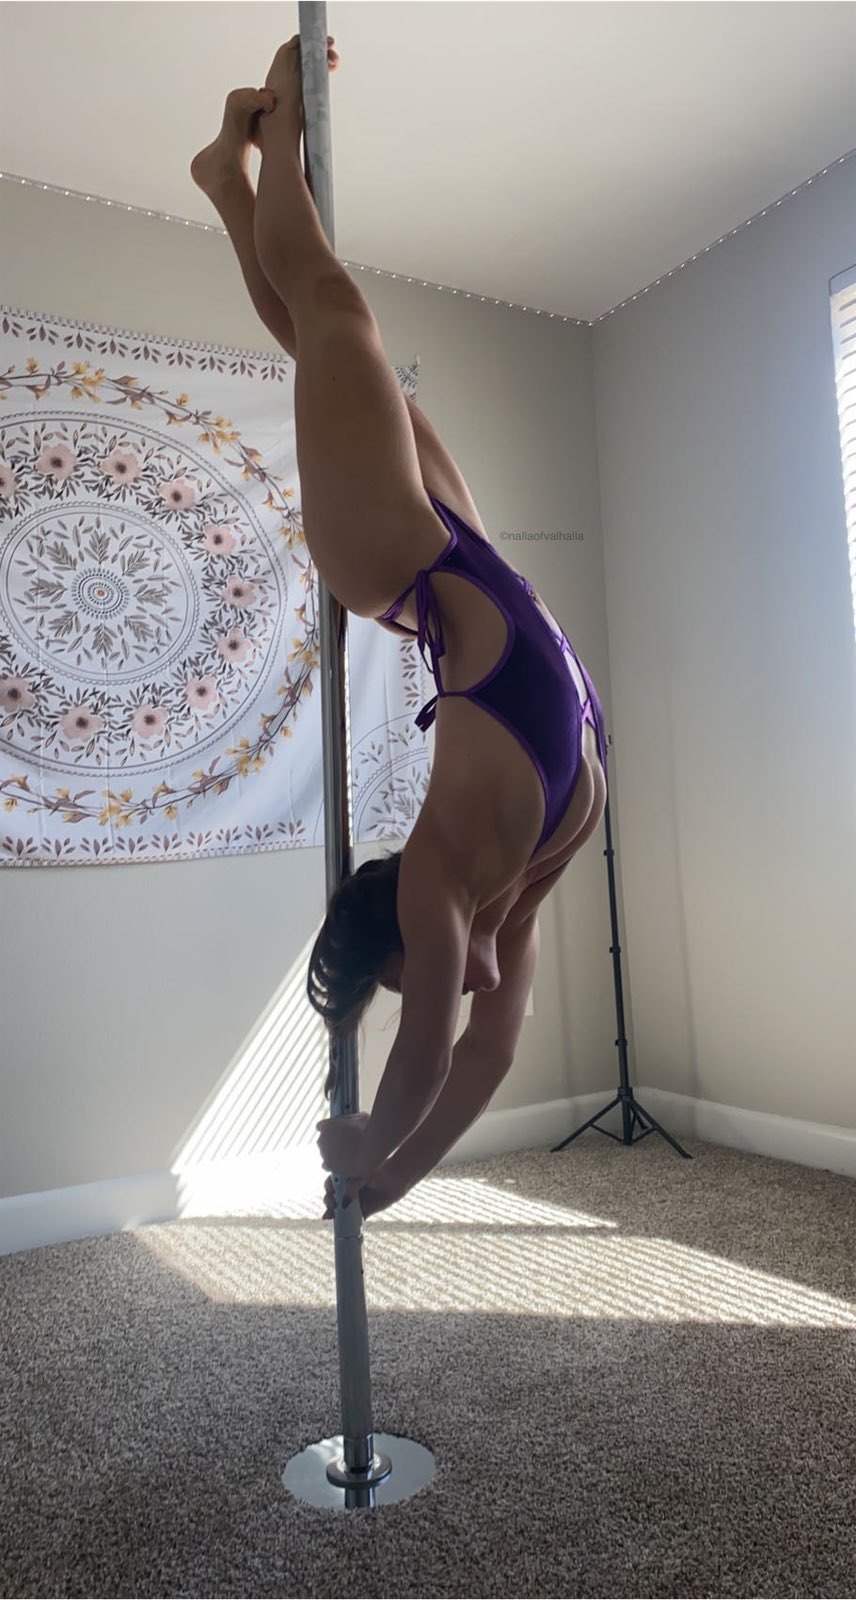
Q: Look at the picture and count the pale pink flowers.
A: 11